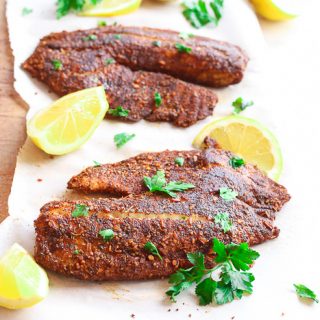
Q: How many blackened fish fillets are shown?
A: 2